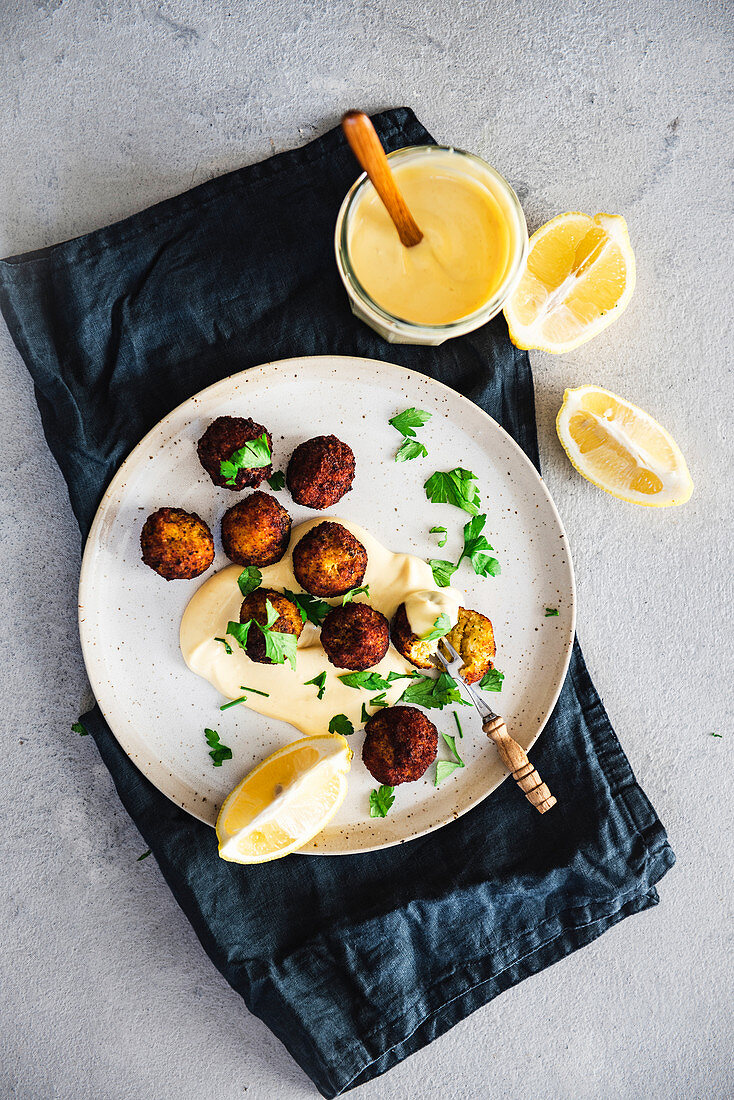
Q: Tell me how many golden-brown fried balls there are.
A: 9